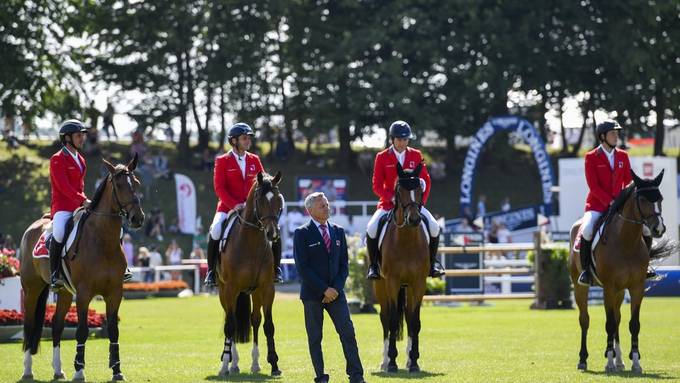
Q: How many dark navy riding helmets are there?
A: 4